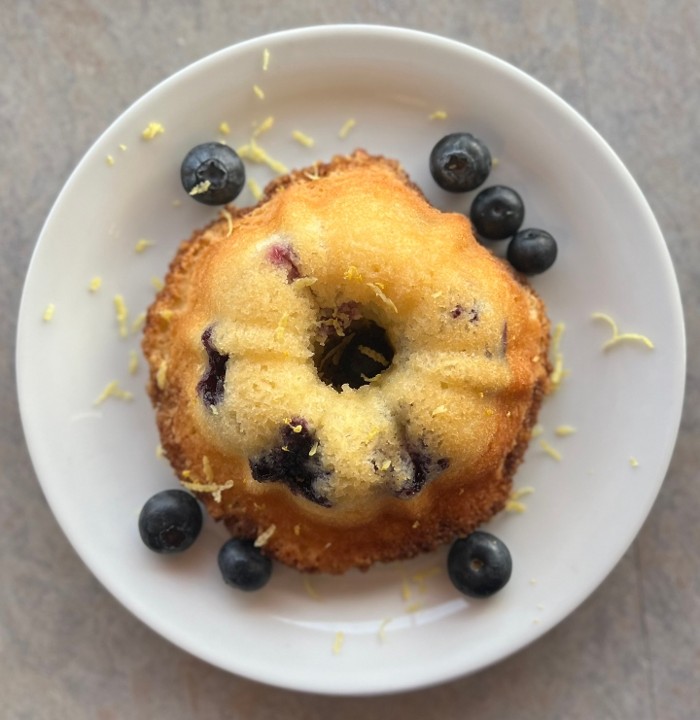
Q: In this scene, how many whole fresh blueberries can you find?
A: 7